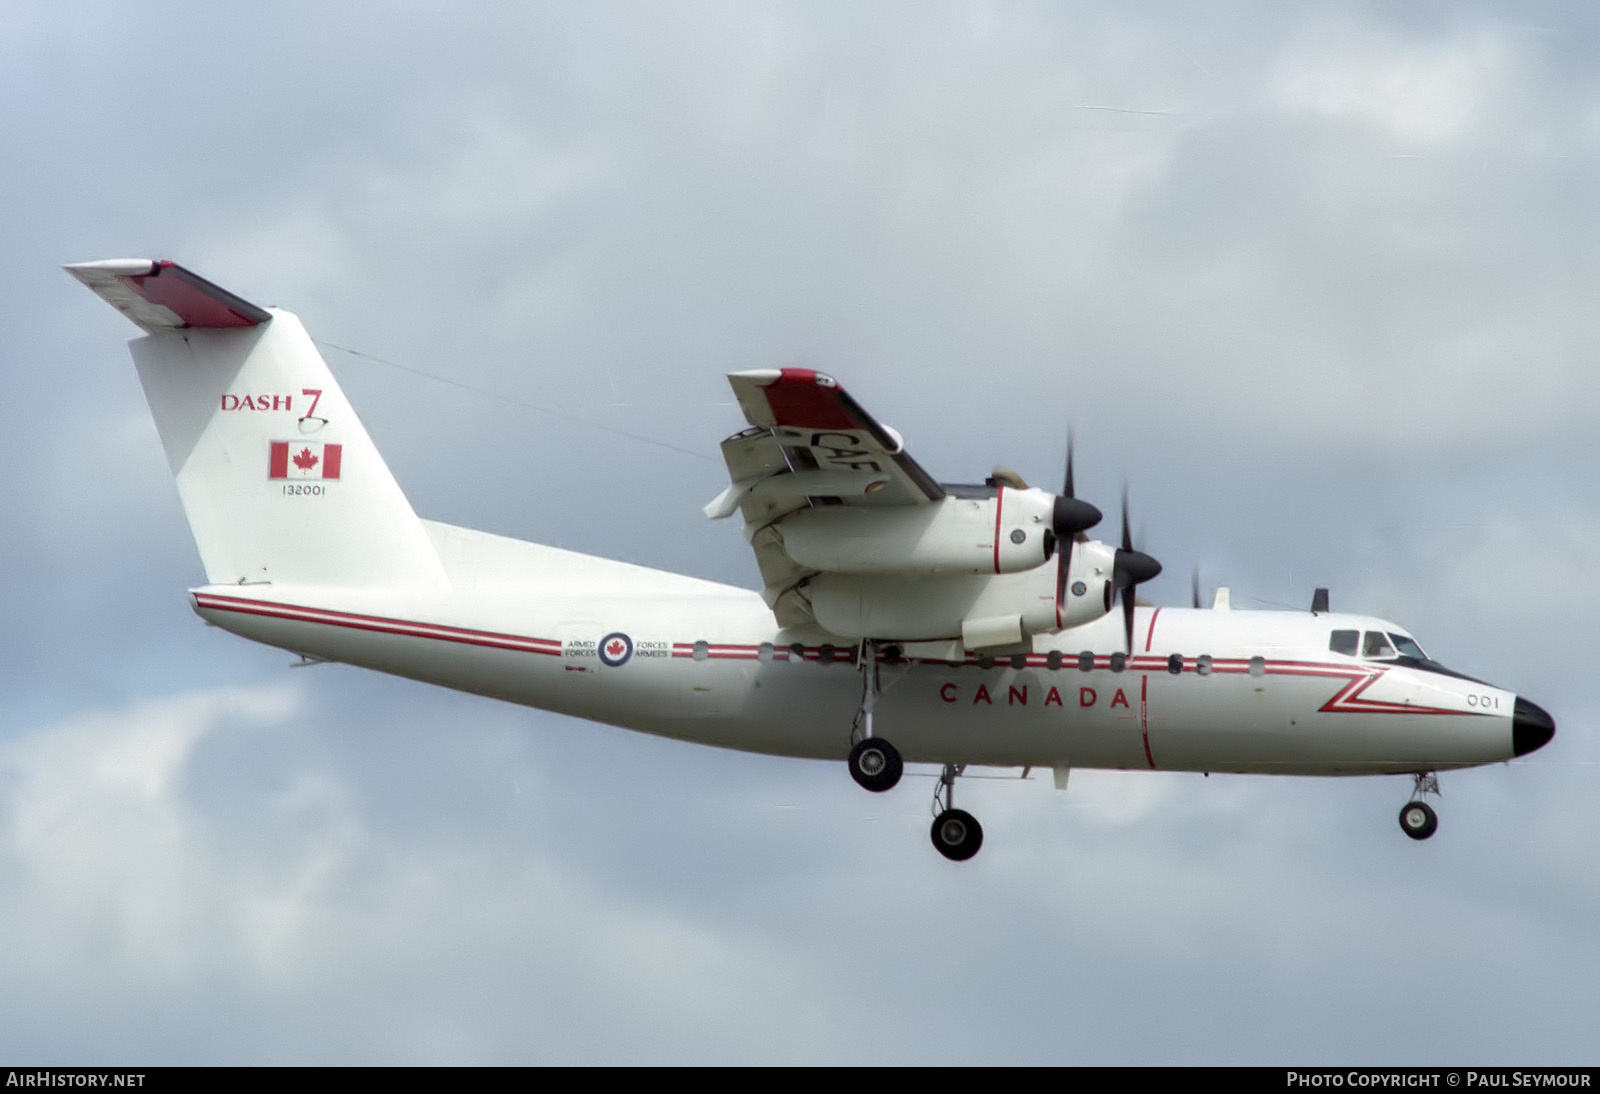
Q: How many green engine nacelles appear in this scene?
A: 0